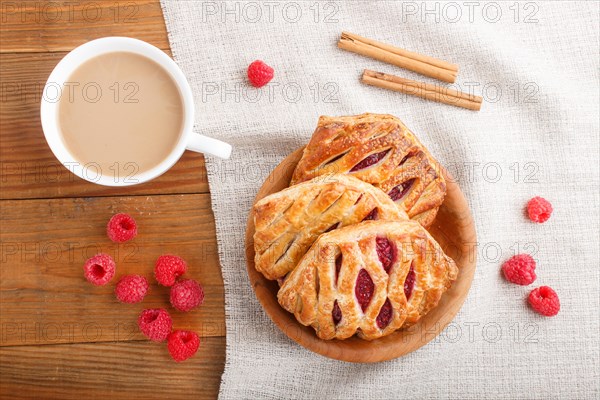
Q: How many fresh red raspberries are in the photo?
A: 11